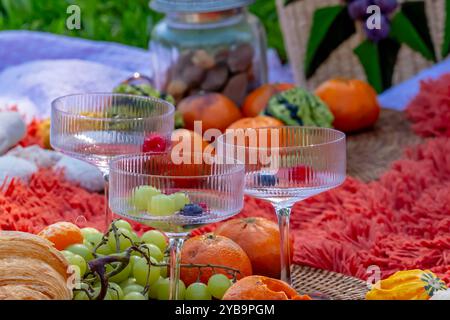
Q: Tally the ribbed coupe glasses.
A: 3